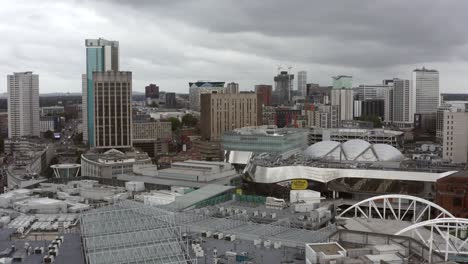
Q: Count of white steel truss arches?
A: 2